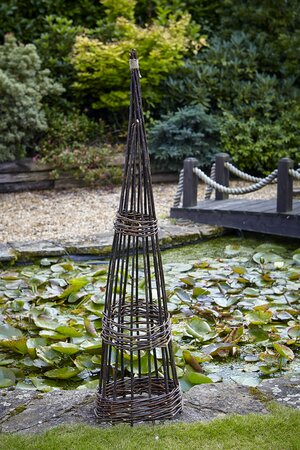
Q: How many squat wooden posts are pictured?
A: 3